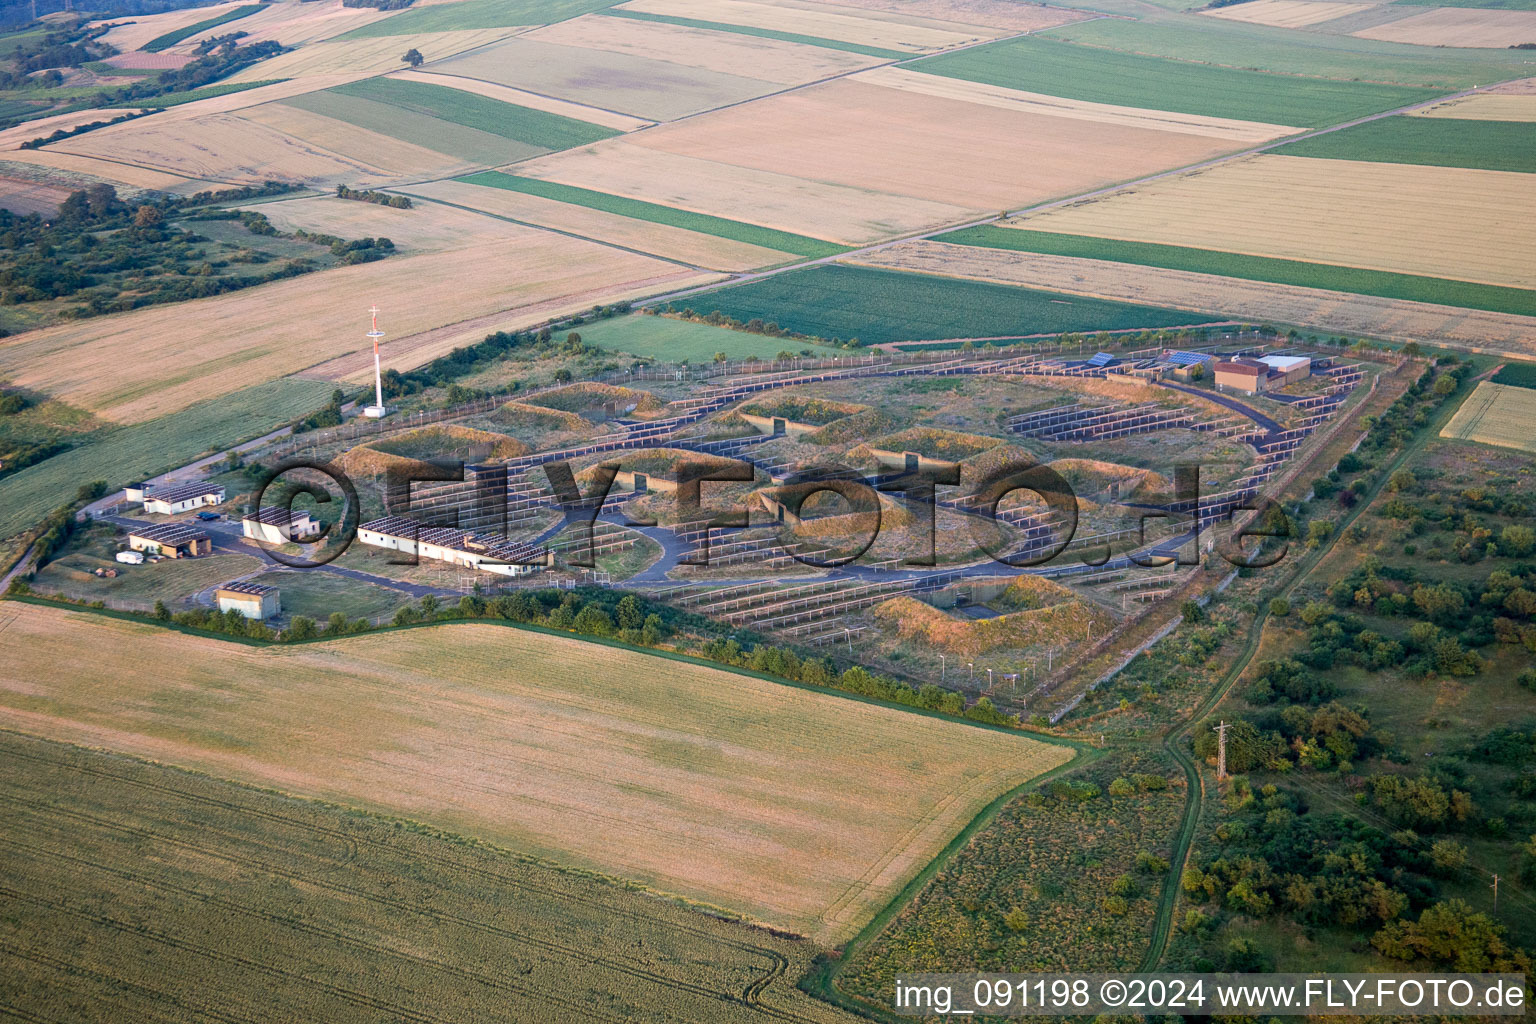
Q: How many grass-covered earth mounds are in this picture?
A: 8